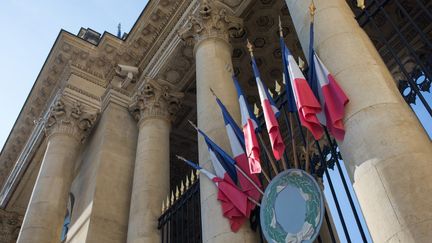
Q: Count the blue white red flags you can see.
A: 7